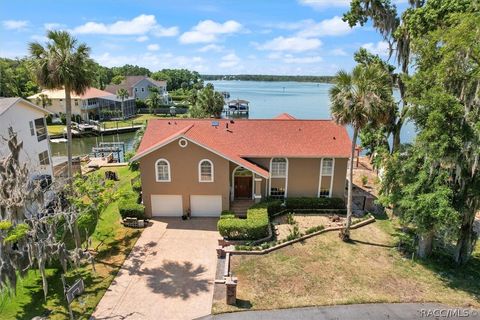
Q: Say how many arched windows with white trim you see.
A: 4